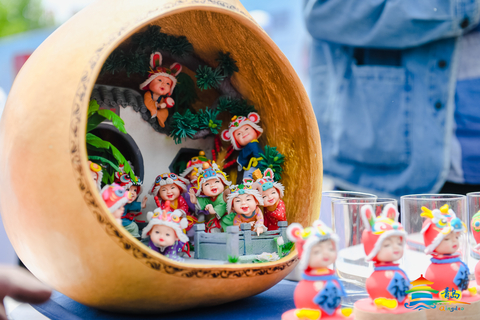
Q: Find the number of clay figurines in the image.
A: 15